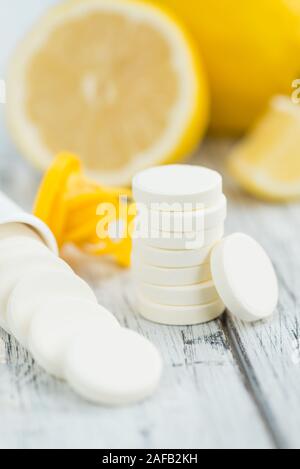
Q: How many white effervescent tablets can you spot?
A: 13